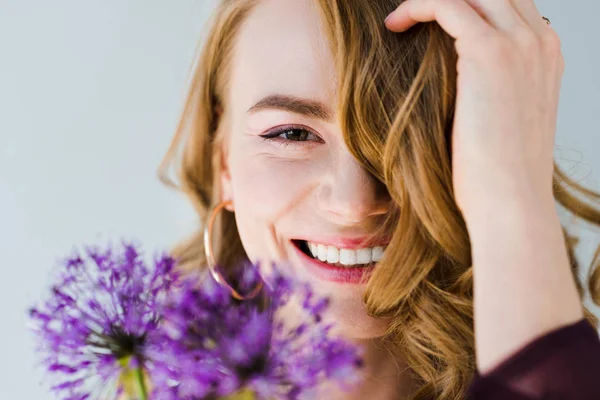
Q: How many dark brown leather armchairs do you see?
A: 0